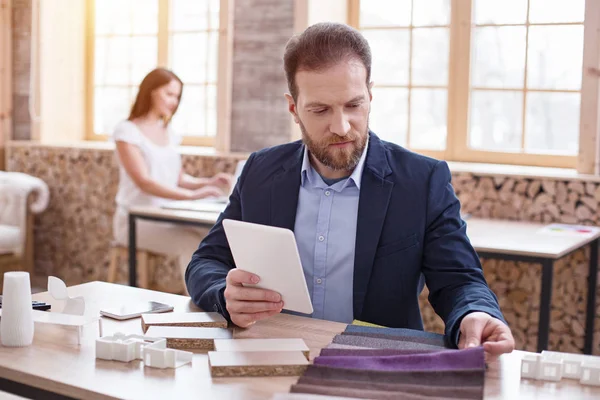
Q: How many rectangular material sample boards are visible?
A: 4